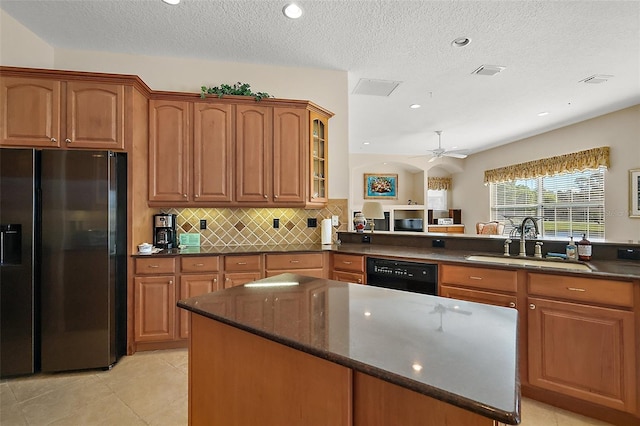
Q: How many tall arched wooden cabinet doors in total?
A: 4